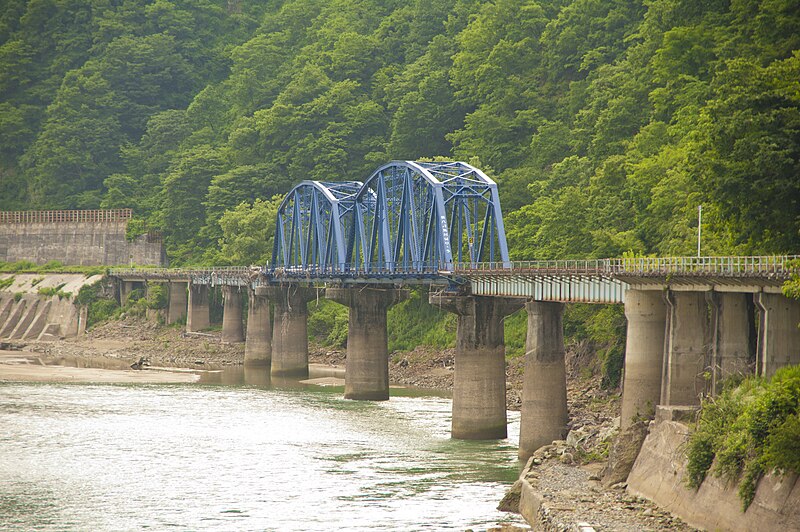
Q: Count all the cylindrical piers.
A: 7